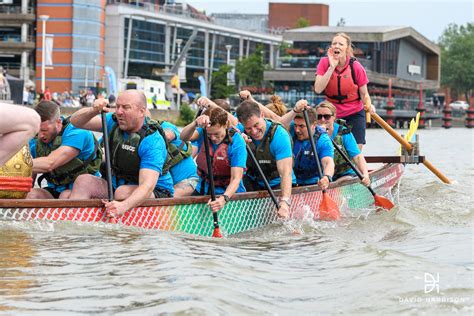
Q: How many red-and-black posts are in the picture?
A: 4